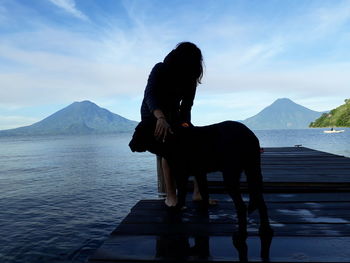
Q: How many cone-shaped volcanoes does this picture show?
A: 2